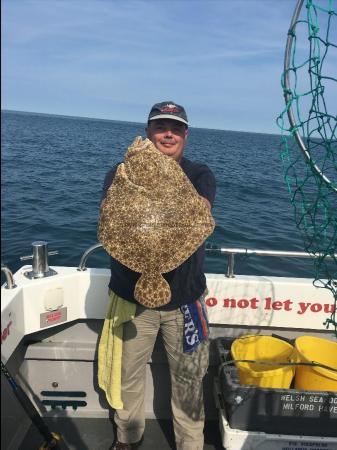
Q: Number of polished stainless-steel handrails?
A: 2